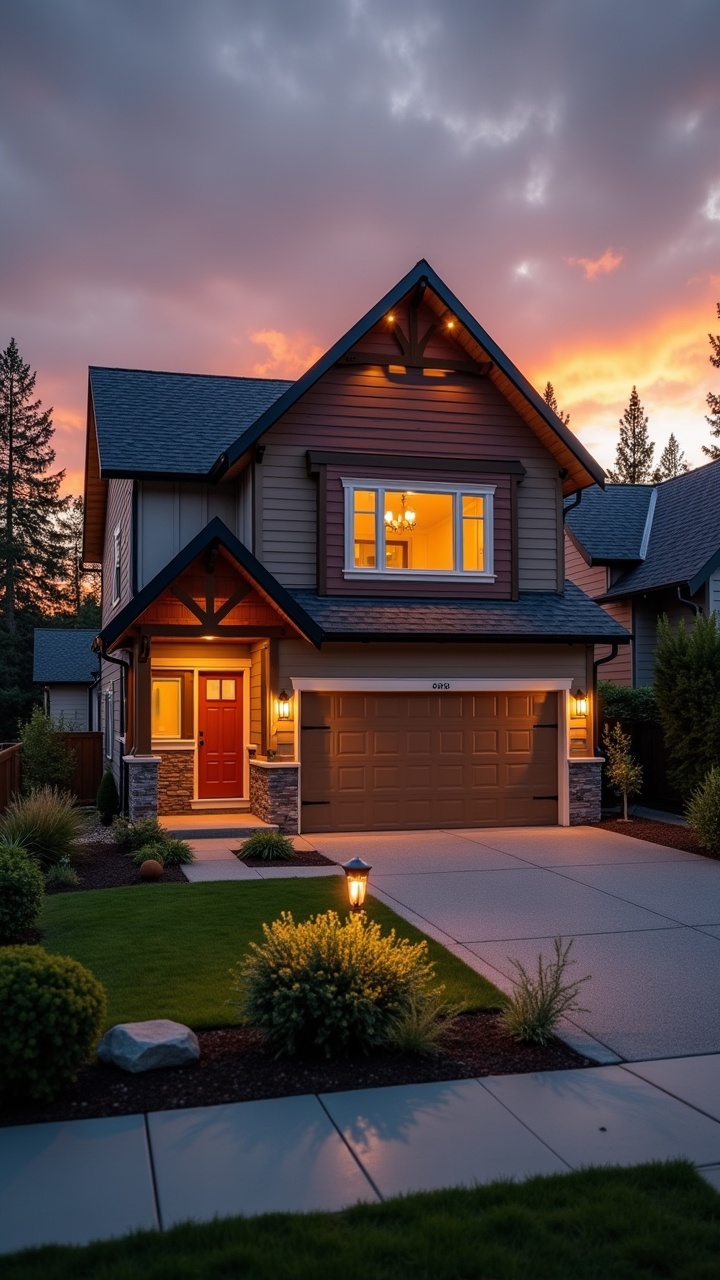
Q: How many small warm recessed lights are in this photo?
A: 3